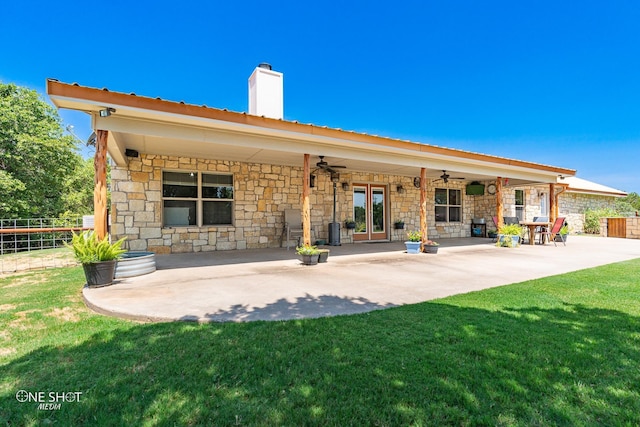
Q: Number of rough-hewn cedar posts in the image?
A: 5